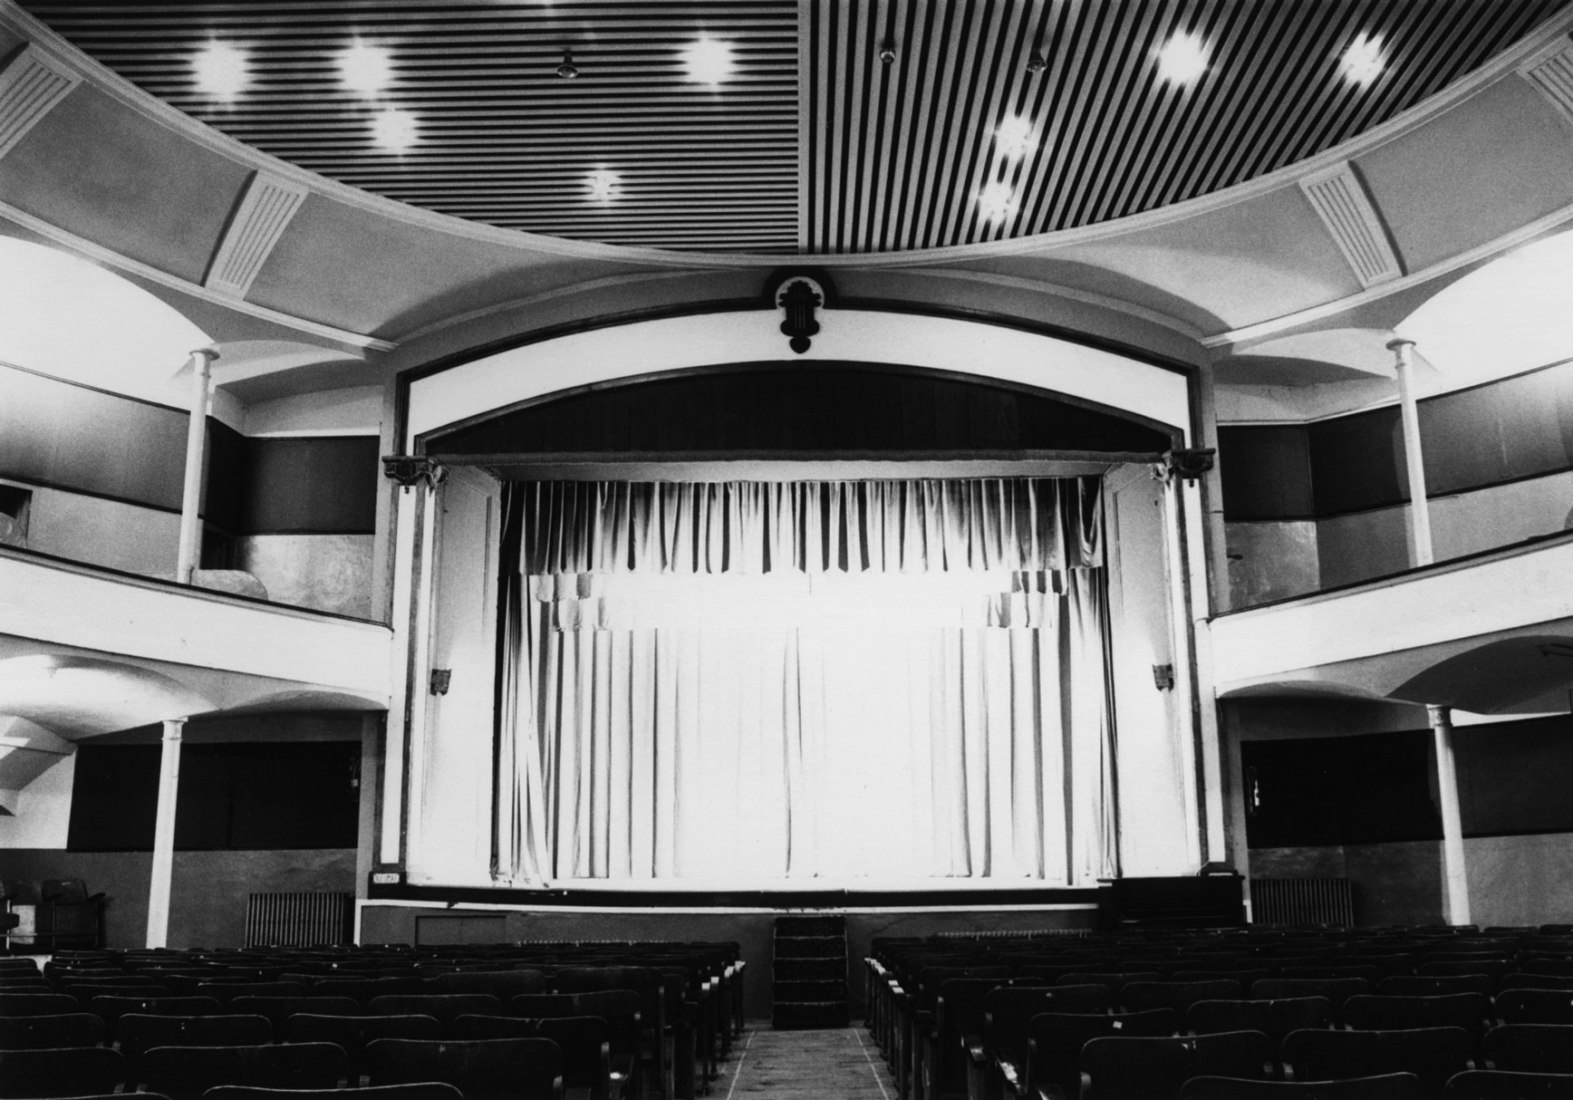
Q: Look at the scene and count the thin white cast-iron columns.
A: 4